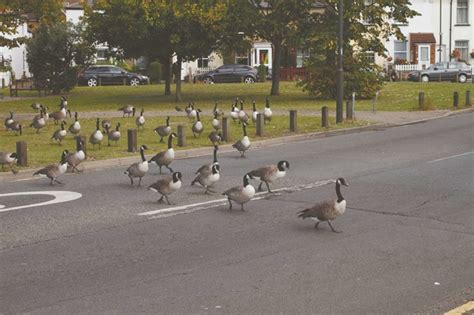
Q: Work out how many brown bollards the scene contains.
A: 12